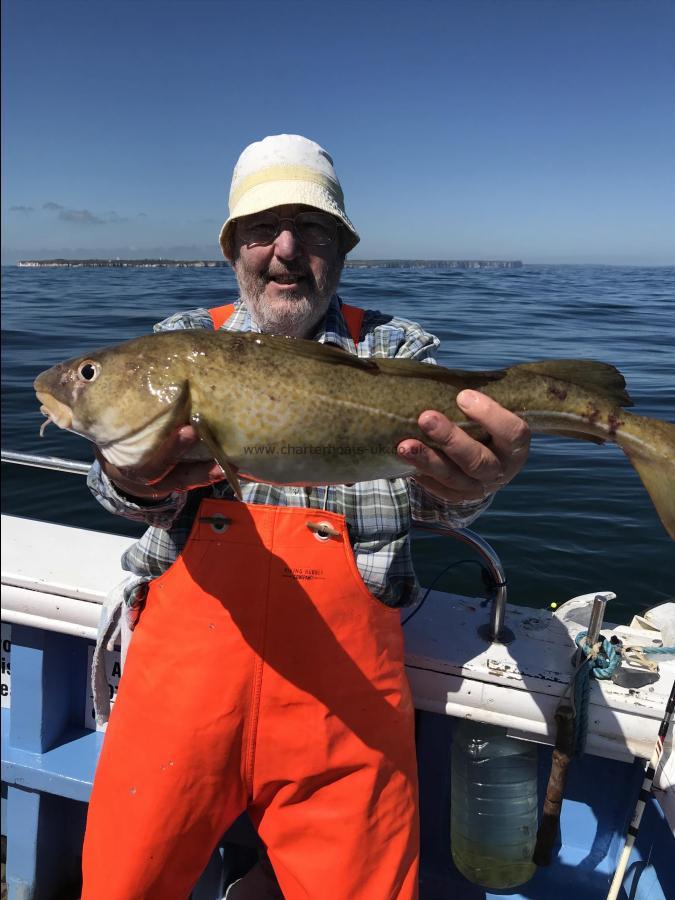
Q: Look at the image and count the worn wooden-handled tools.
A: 1